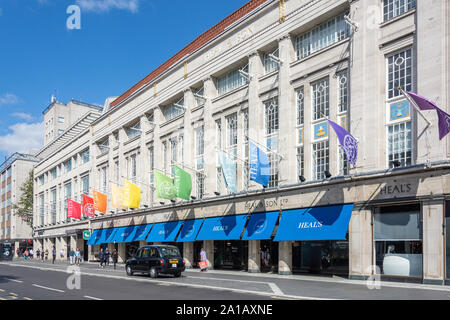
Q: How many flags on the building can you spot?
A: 11